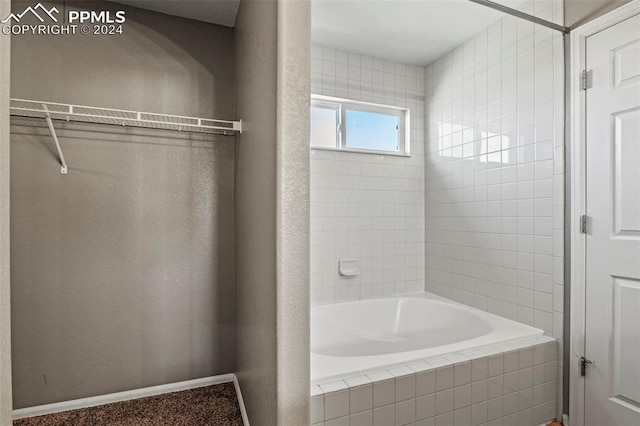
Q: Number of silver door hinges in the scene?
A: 3